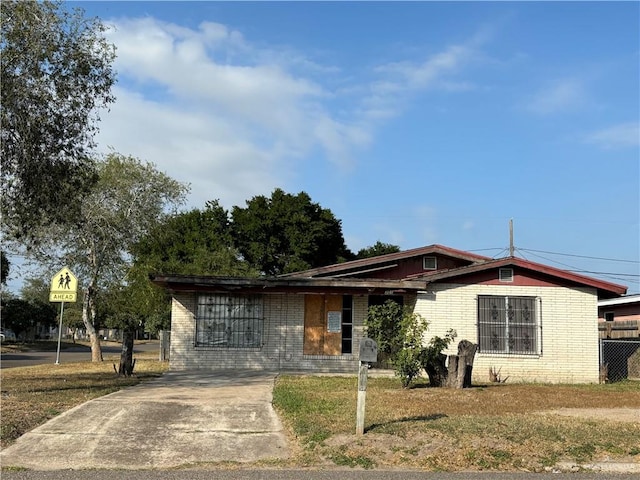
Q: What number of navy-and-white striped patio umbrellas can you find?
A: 0